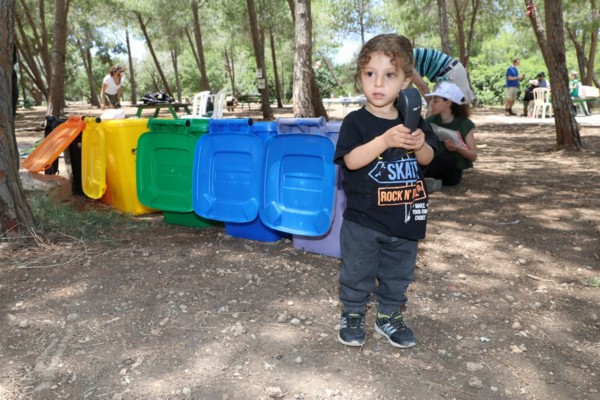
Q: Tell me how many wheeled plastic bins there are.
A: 6